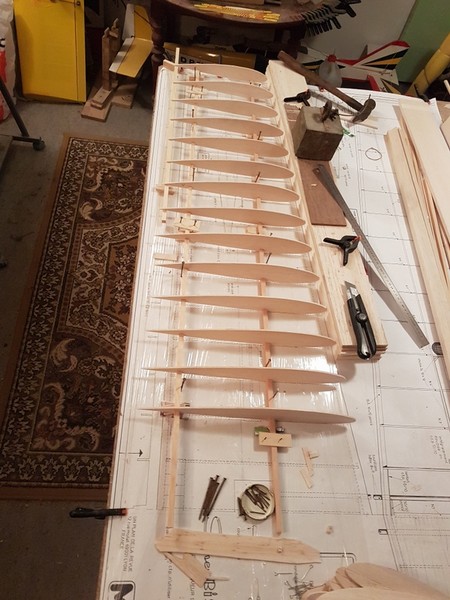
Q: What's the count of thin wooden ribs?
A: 14